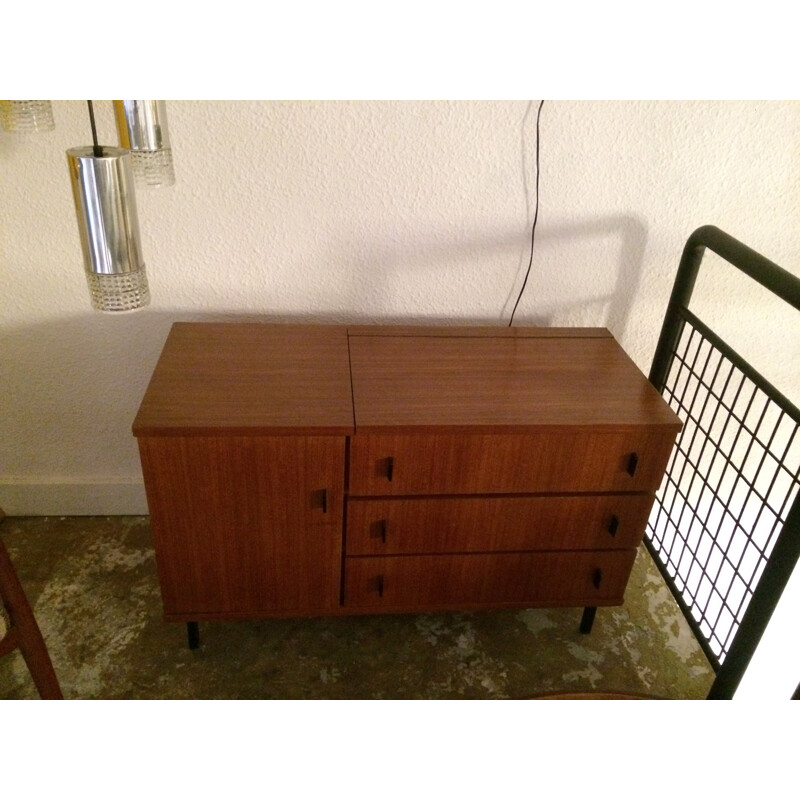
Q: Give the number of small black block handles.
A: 7